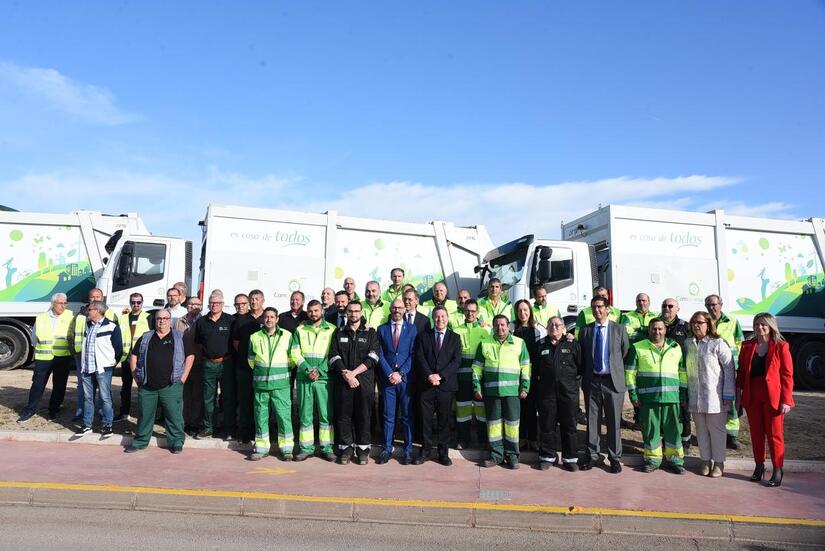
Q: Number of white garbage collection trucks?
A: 3